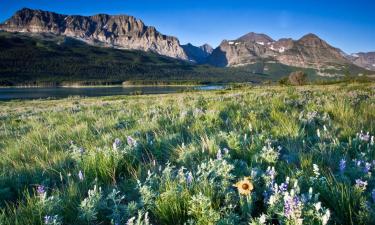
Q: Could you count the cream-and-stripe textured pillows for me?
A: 0